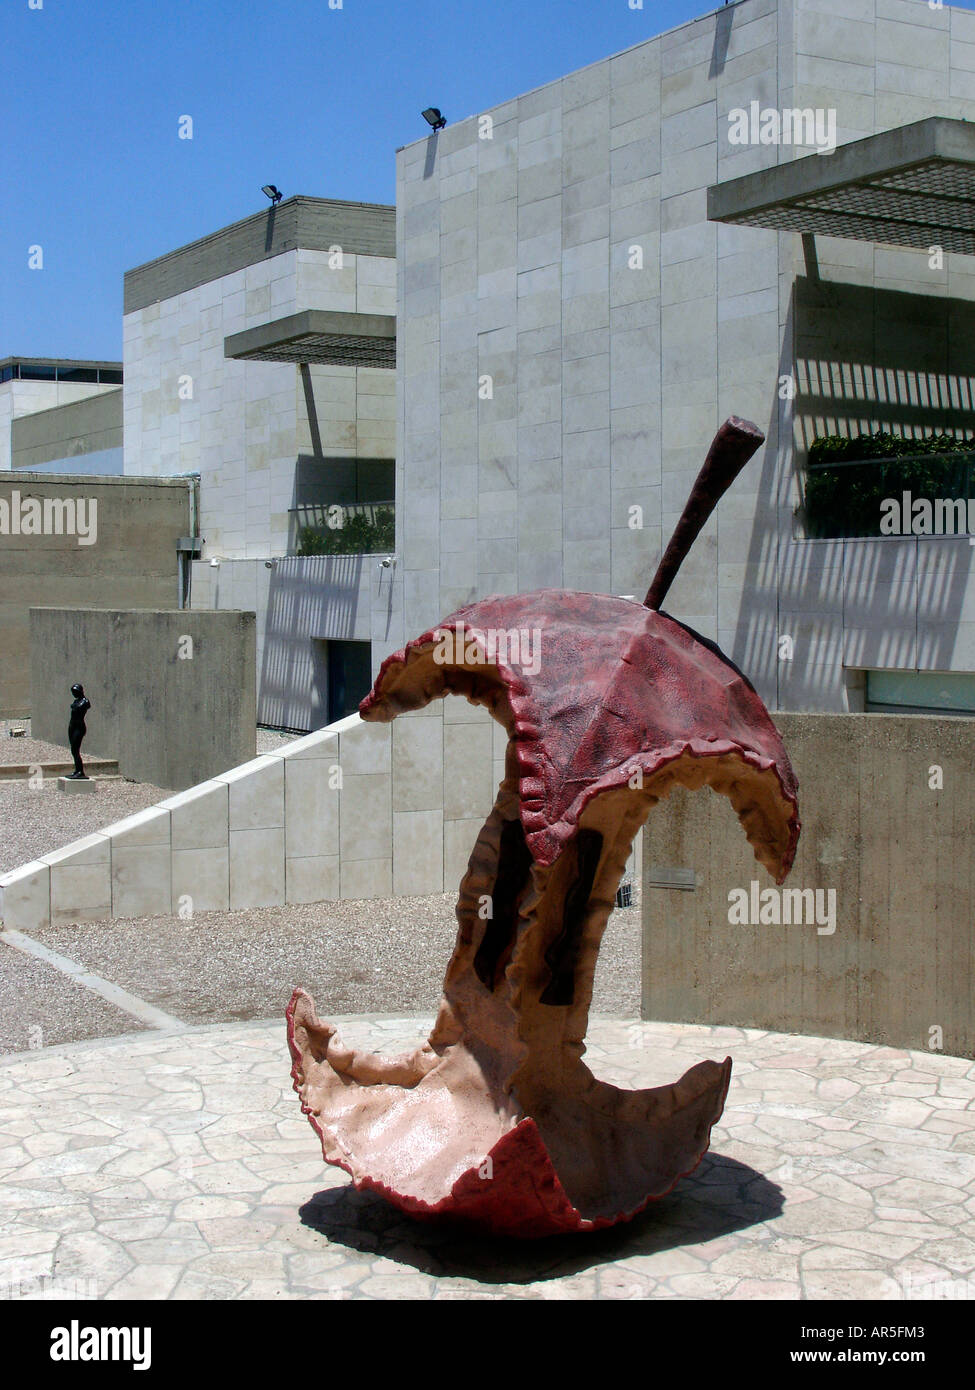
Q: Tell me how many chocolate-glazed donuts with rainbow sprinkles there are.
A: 0